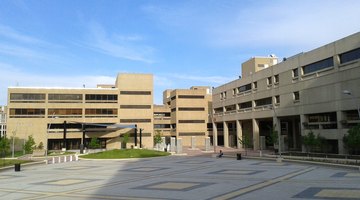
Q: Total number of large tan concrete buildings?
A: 3